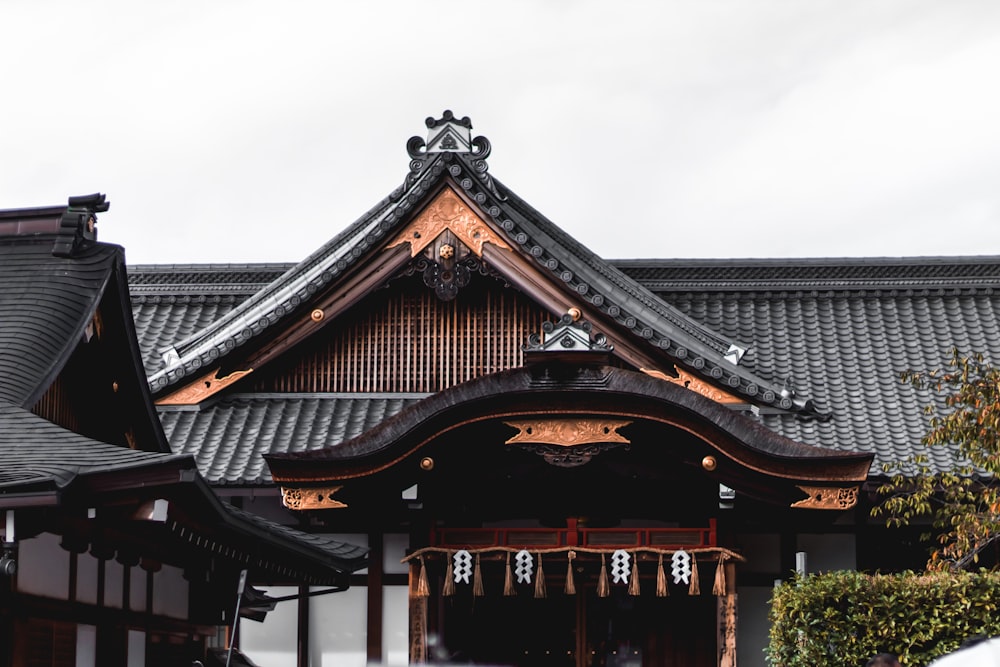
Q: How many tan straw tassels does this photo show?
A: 11